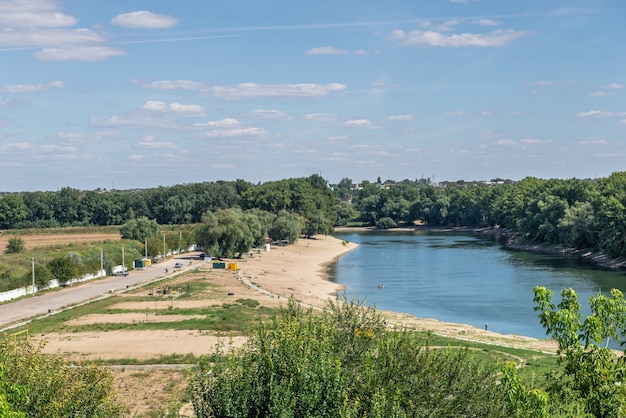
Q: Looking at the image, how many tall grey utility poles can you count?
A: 6